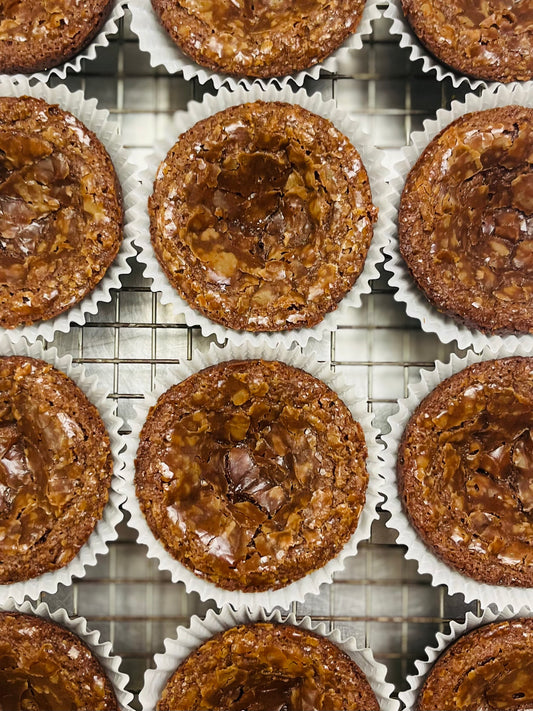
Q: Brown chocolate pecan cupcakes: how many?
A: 12